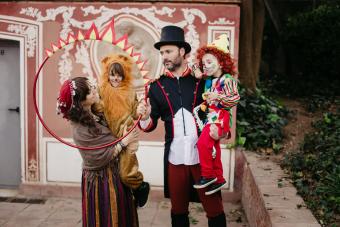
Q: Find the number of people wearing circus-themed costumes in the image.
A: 4